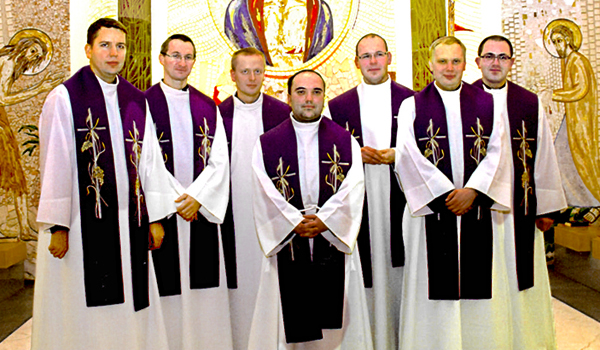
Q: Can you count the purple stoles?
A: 7